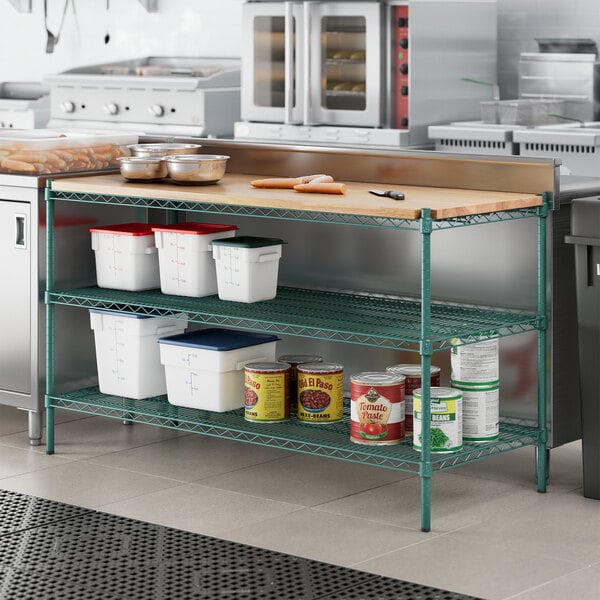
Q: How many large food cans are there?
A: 8